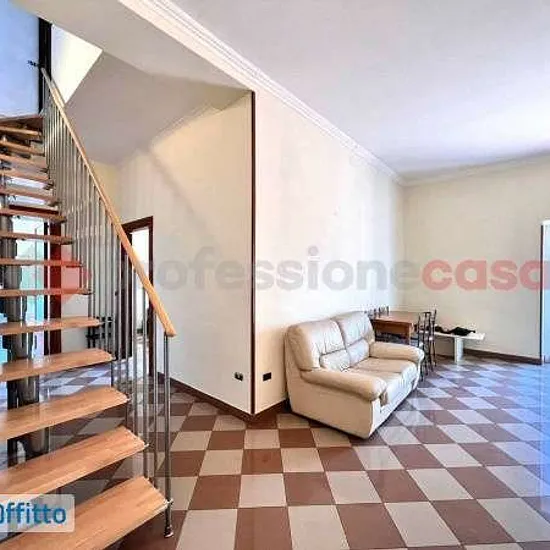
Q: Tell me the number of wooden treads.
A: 15